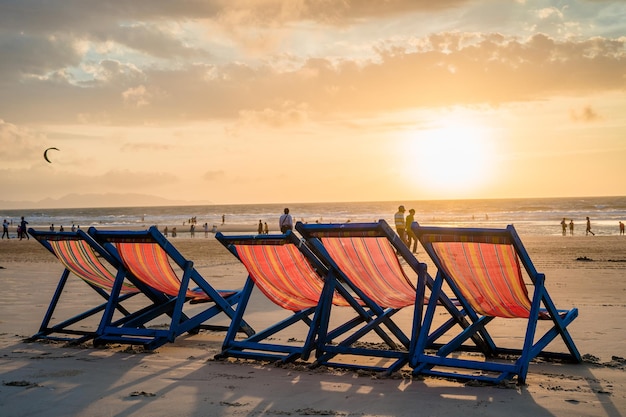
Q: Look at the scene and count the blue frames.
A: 5